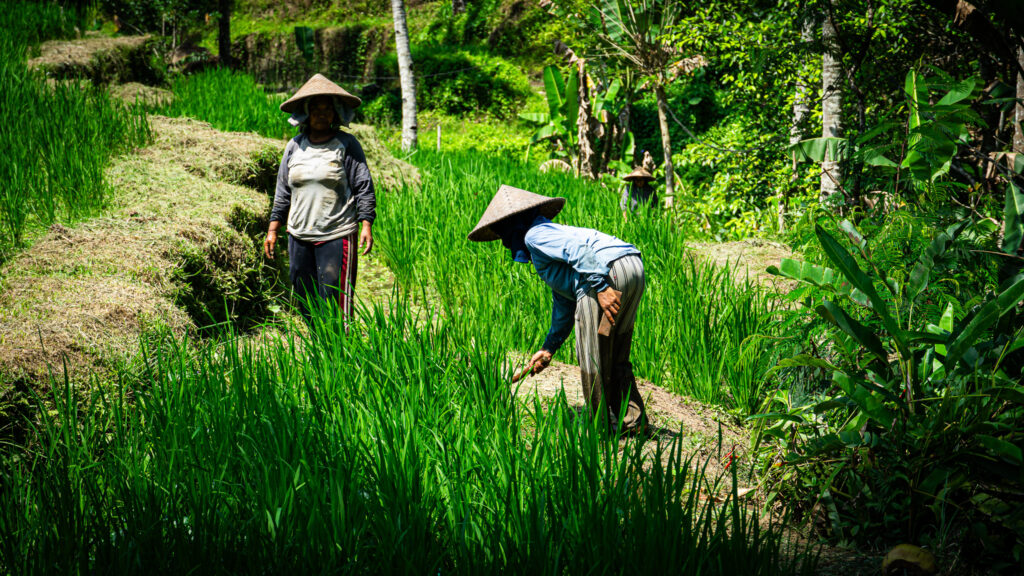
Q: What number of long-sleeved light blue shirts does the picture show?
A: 1